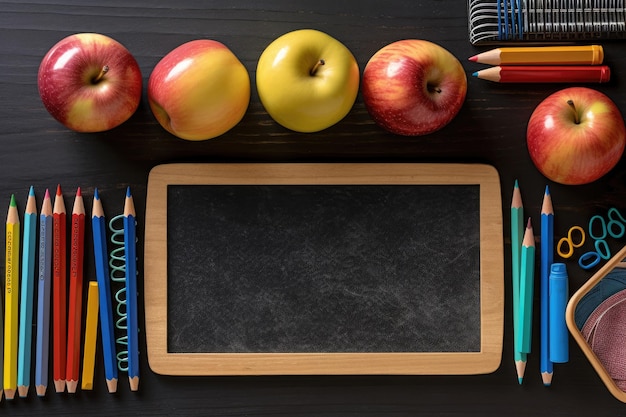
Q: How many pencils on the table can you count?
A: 12